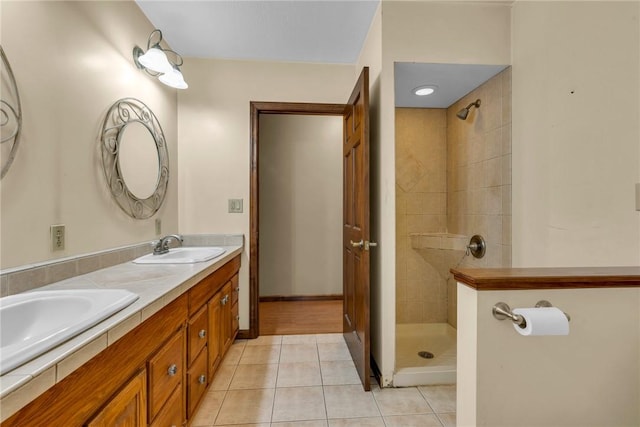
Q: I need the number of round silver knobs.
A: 7